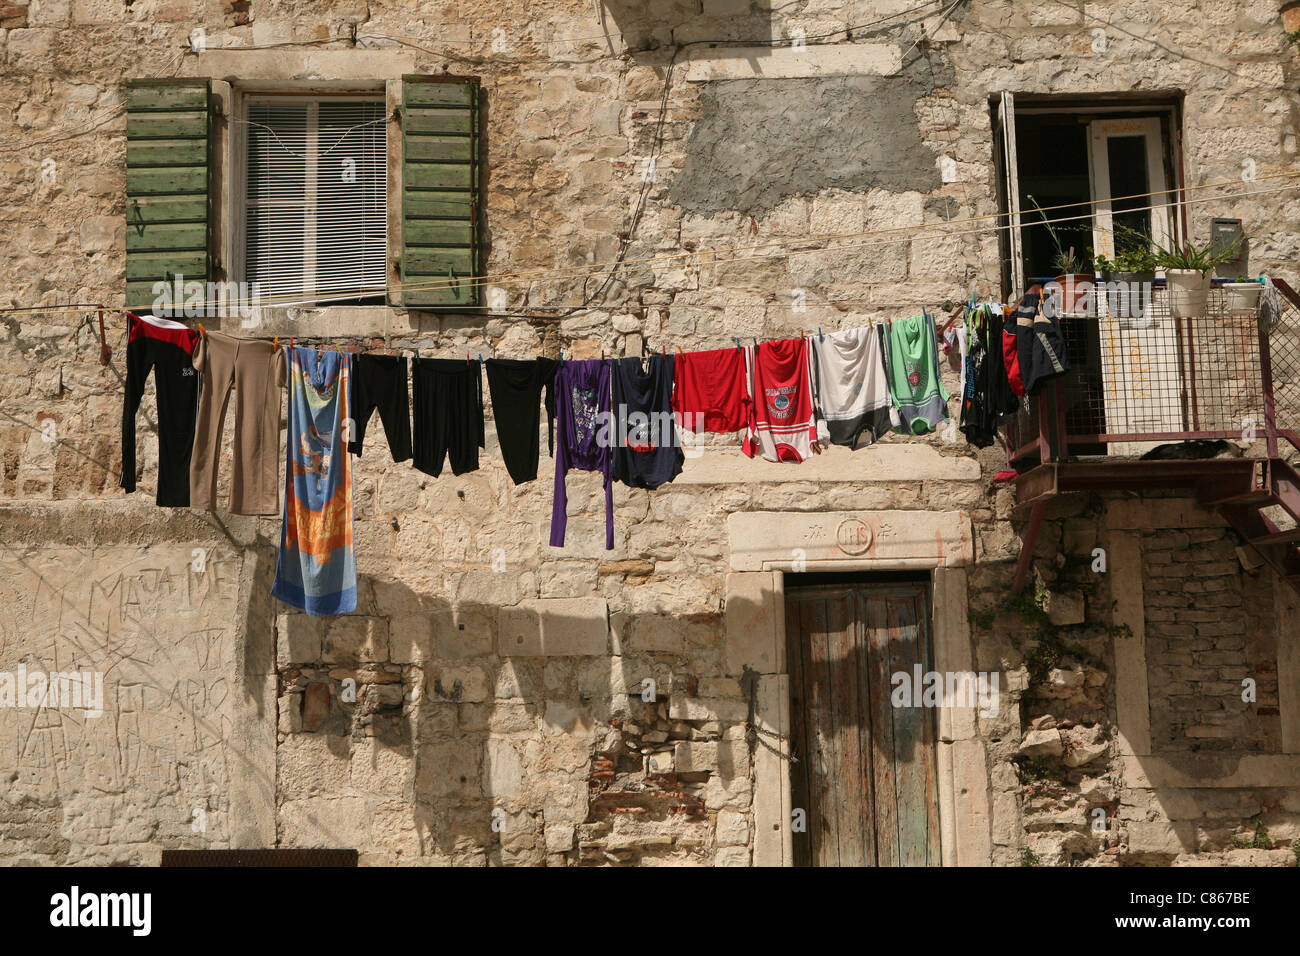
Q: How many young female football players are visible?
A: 0